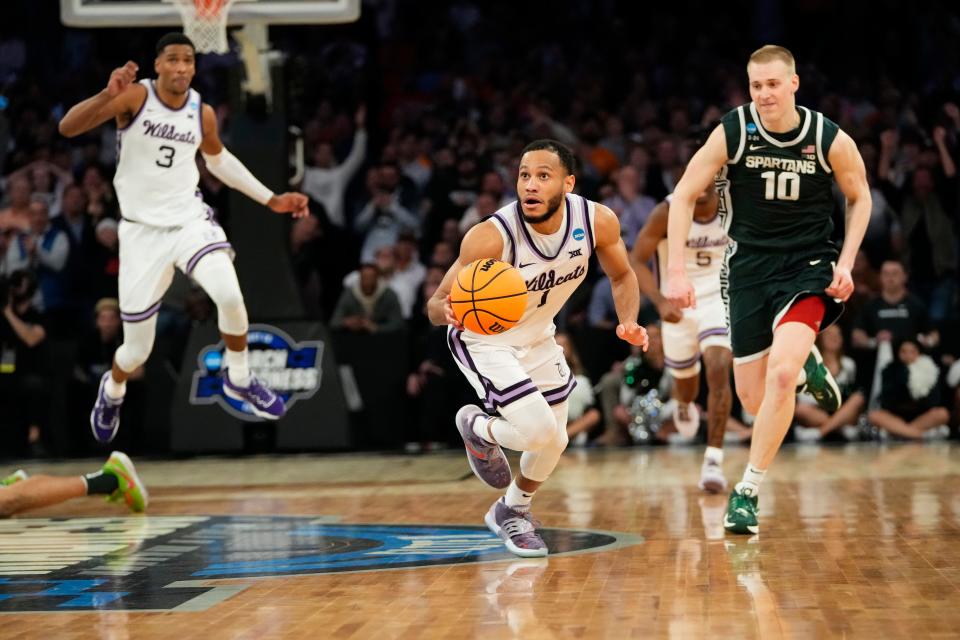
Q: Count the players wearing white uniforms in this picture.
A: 3